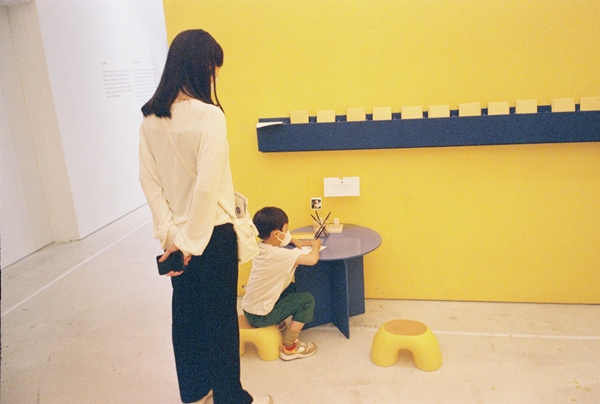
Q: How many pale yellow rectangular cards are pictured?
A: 11